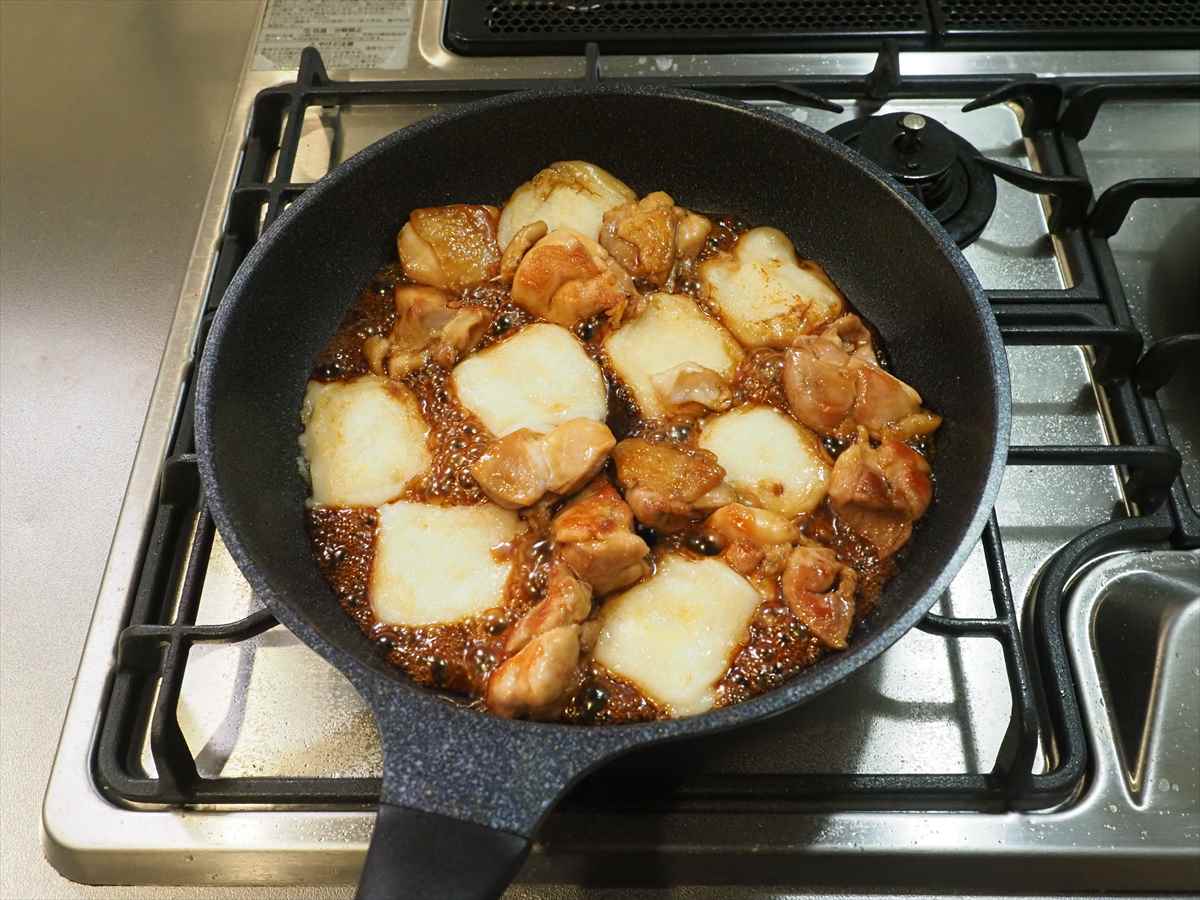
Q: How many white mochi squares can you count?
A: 8